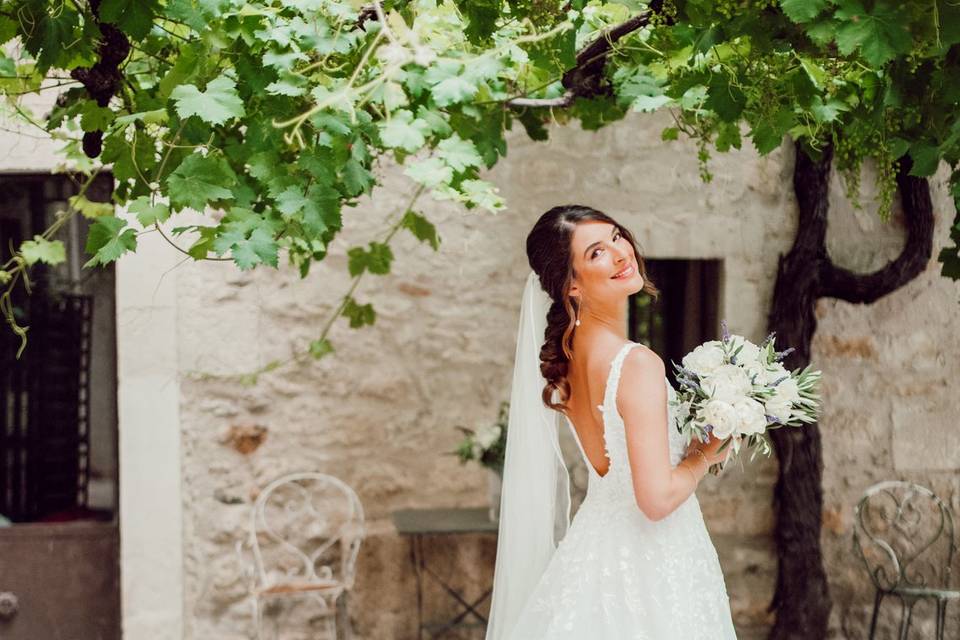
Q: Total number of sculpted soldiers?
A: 0